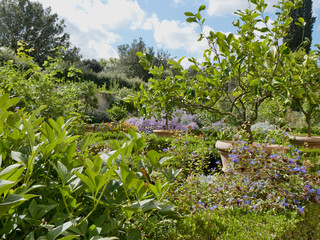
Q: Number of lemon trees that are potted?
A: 3